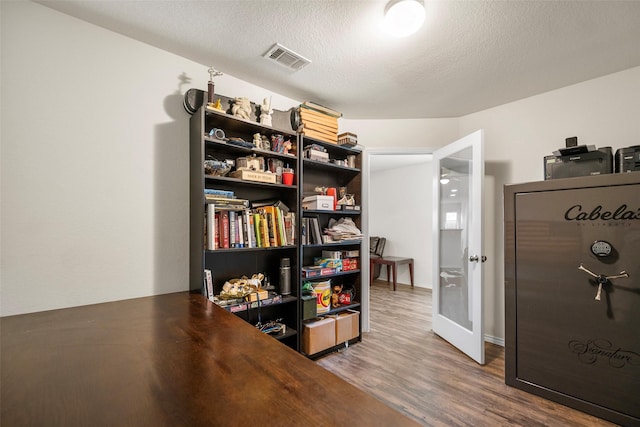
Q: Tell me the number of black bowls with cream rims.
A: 0